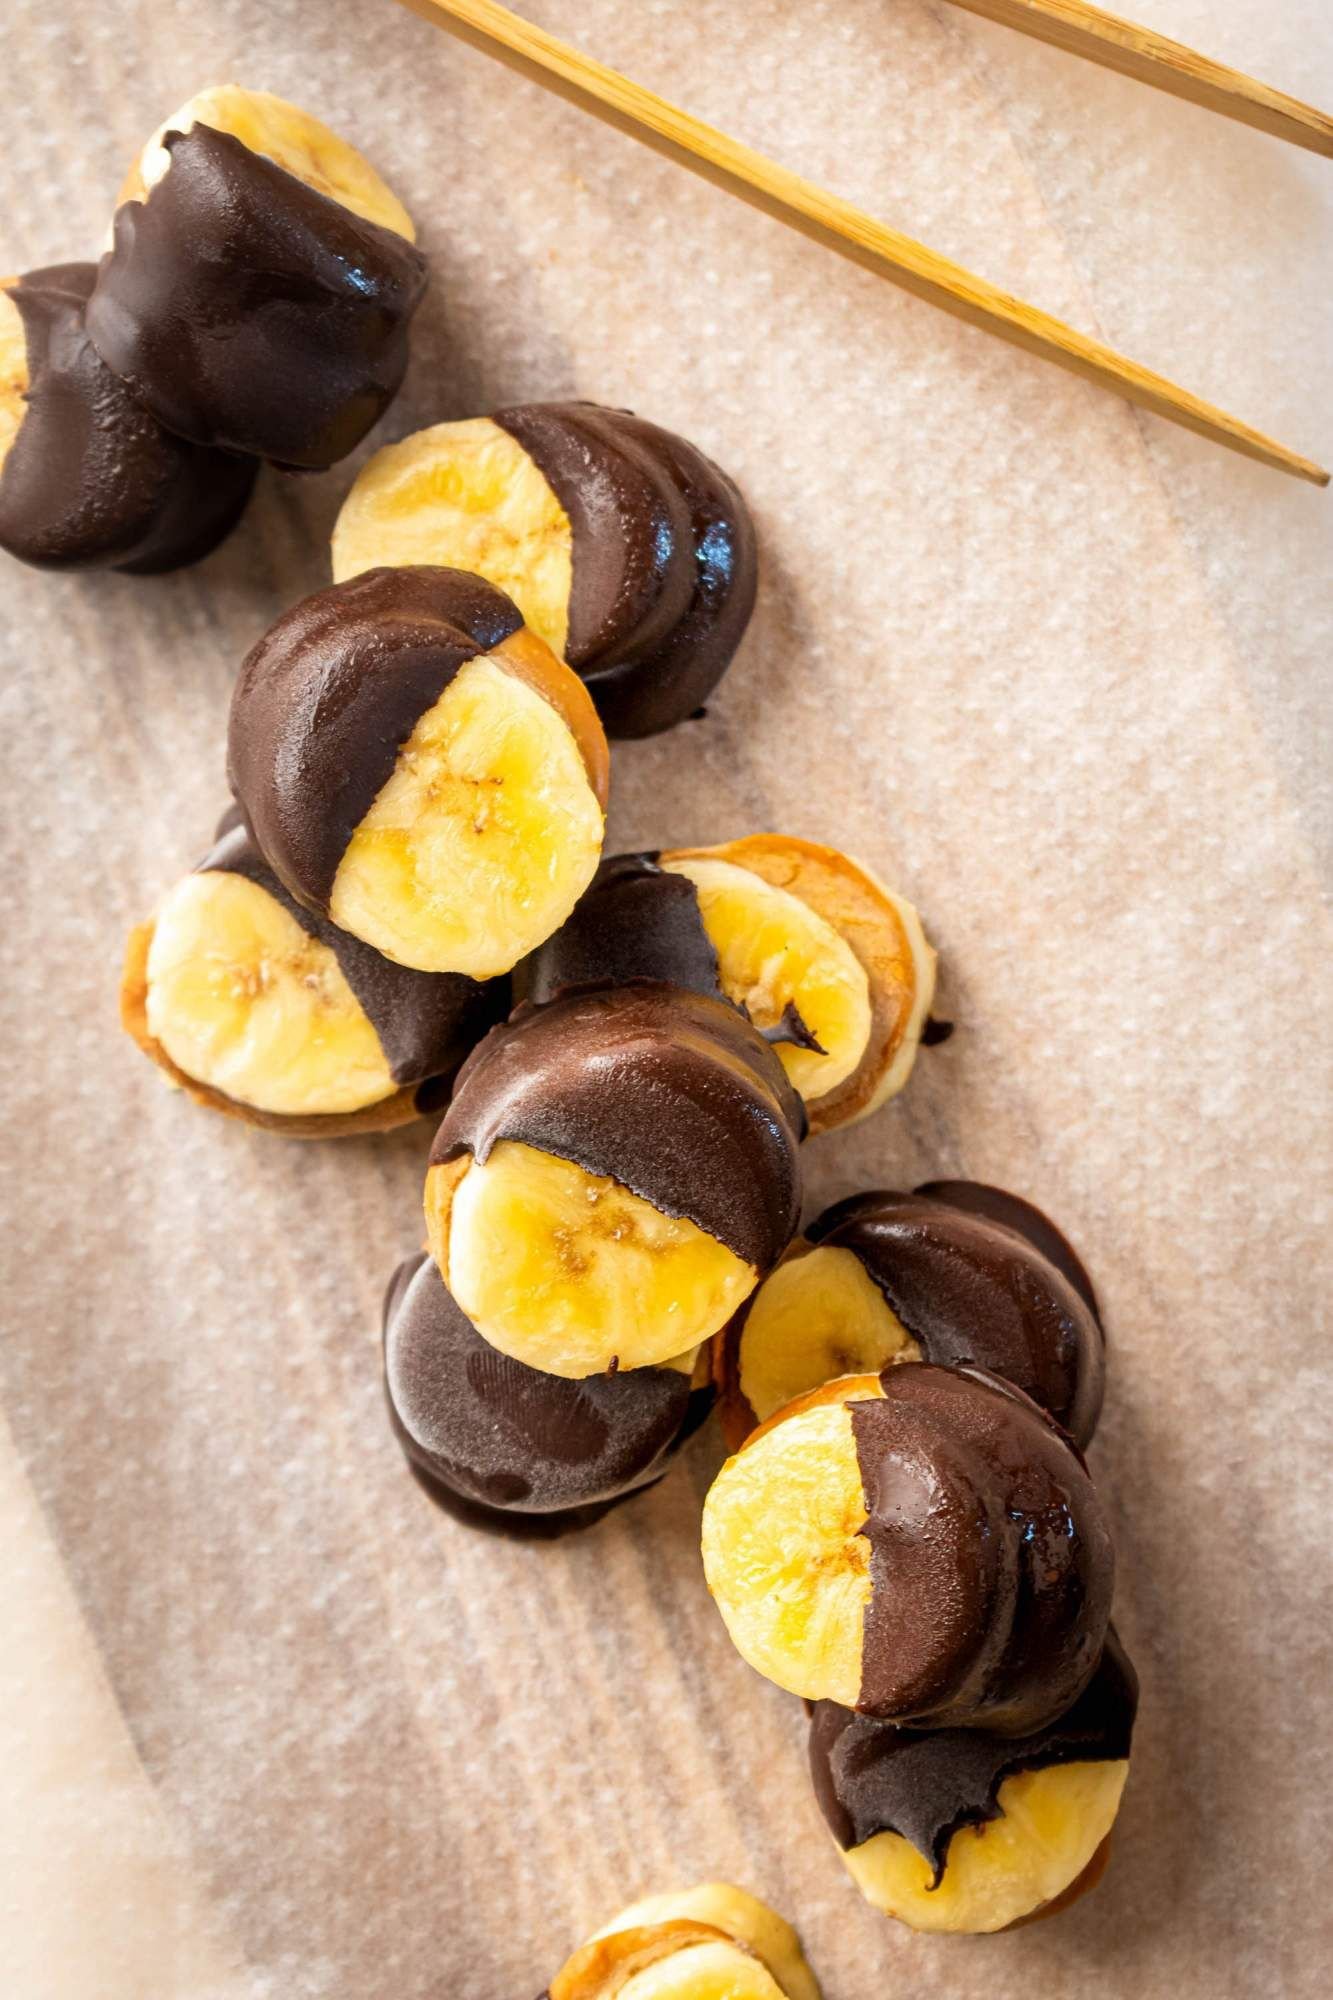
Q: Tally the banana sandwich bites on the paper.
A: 12